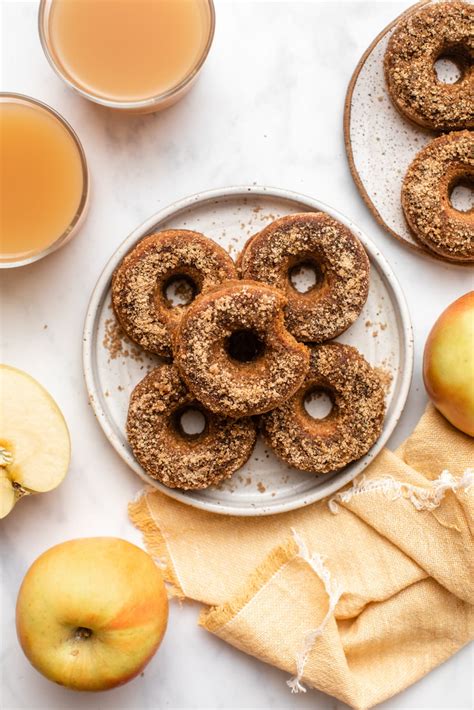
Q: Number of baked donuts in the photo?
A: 7